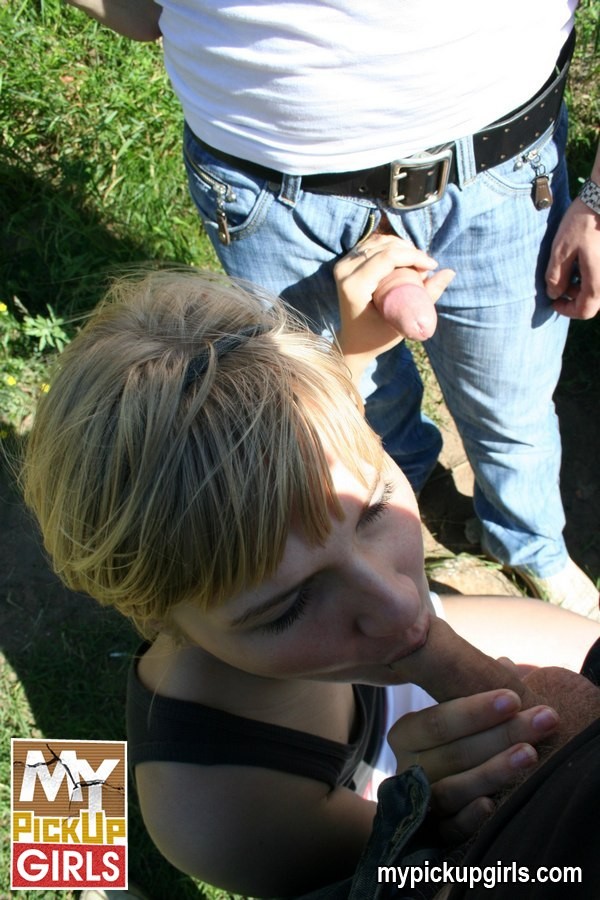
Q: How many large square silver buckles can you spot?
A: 1